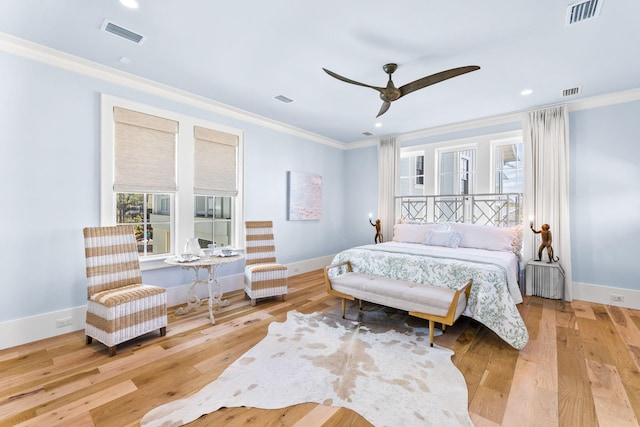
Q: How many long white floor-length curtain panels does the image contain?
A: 2